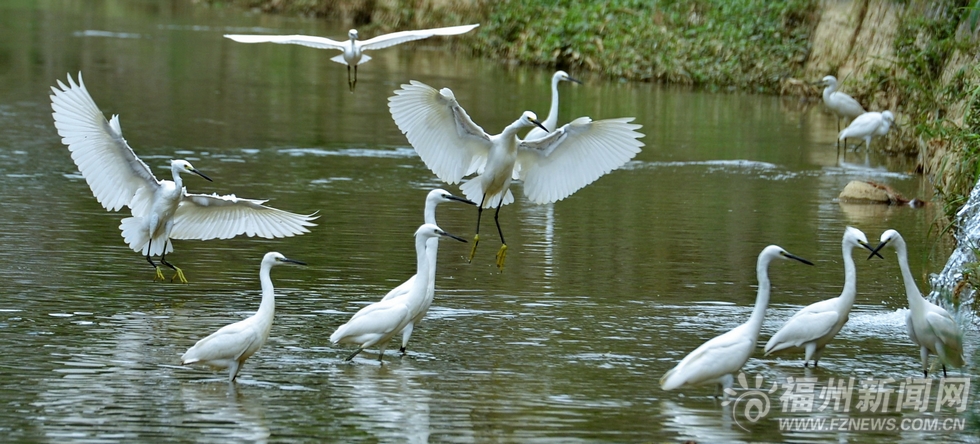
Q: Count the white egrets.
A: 12